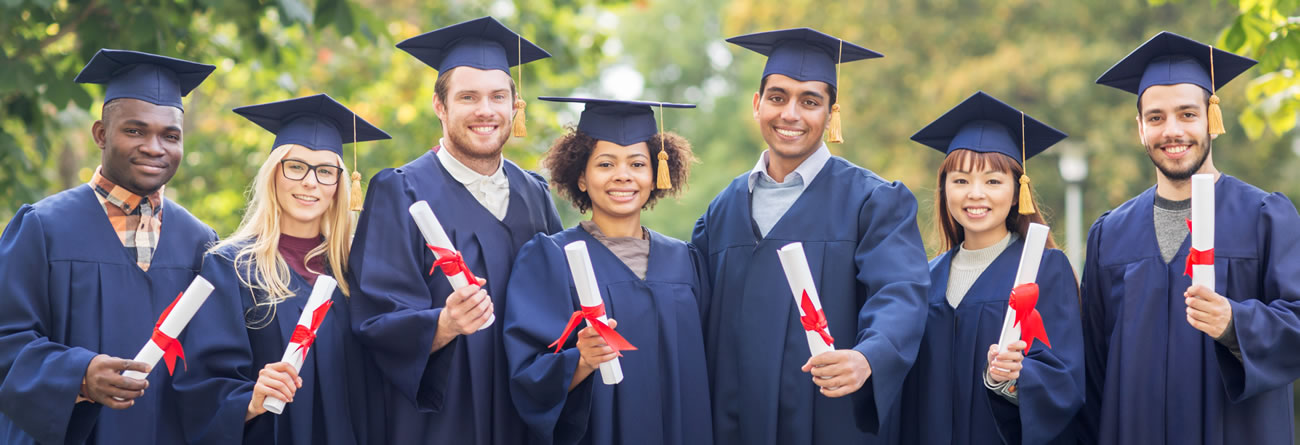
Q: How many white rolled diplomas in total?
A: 7